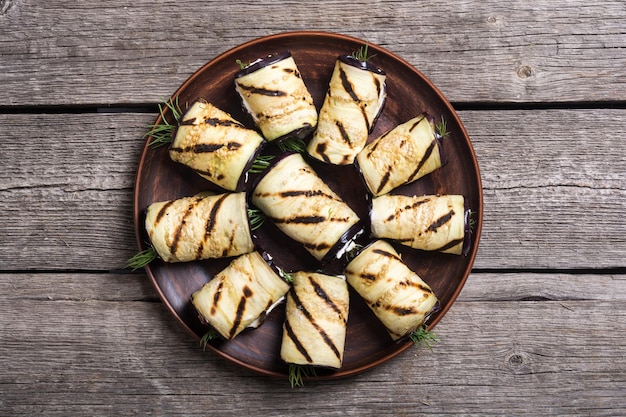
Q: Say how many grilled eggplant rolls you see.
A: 10